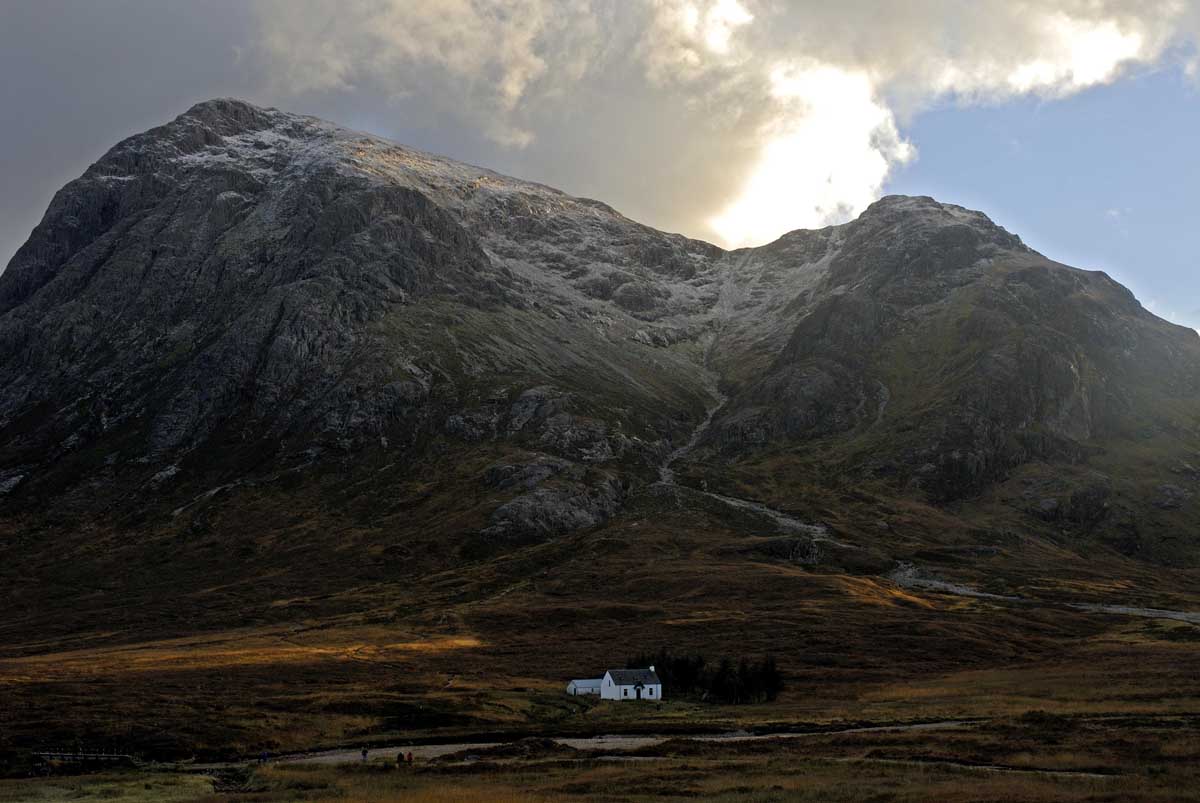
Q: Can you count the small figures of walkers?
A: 4